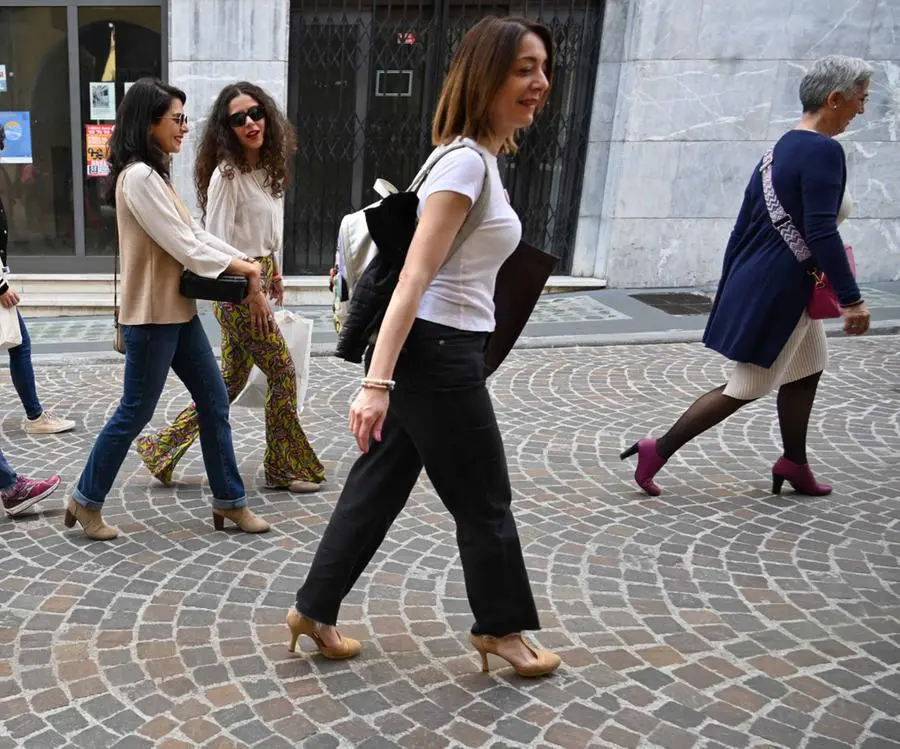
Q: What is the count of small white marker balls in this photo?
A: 0